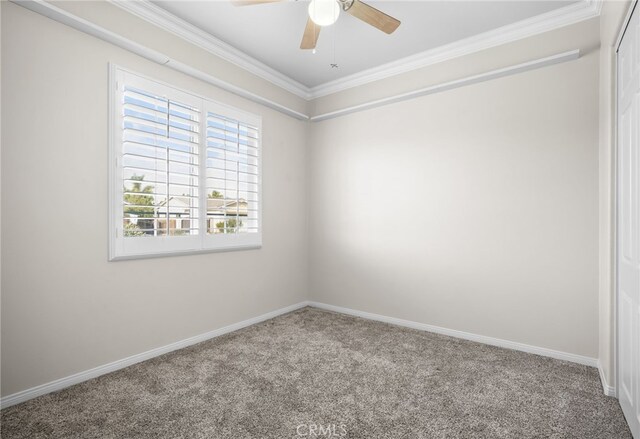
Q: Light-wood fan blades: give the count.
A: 3